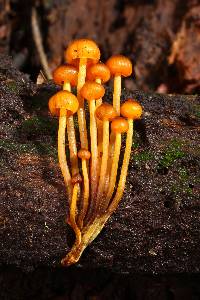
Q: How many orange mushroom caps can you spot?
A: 11